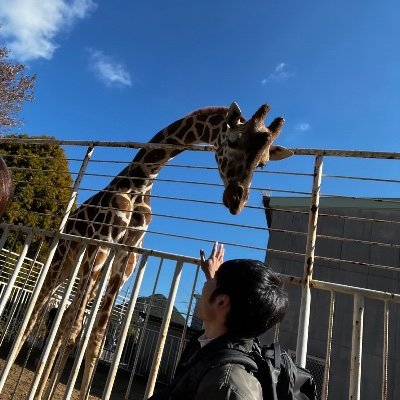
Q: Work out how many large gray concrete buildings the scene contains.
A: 1